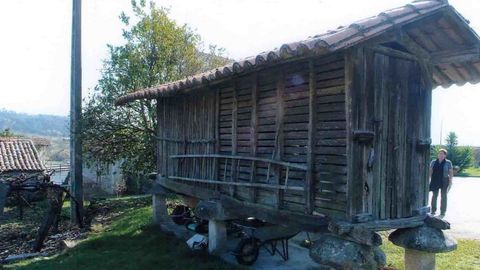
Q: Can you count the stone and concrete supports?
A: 4